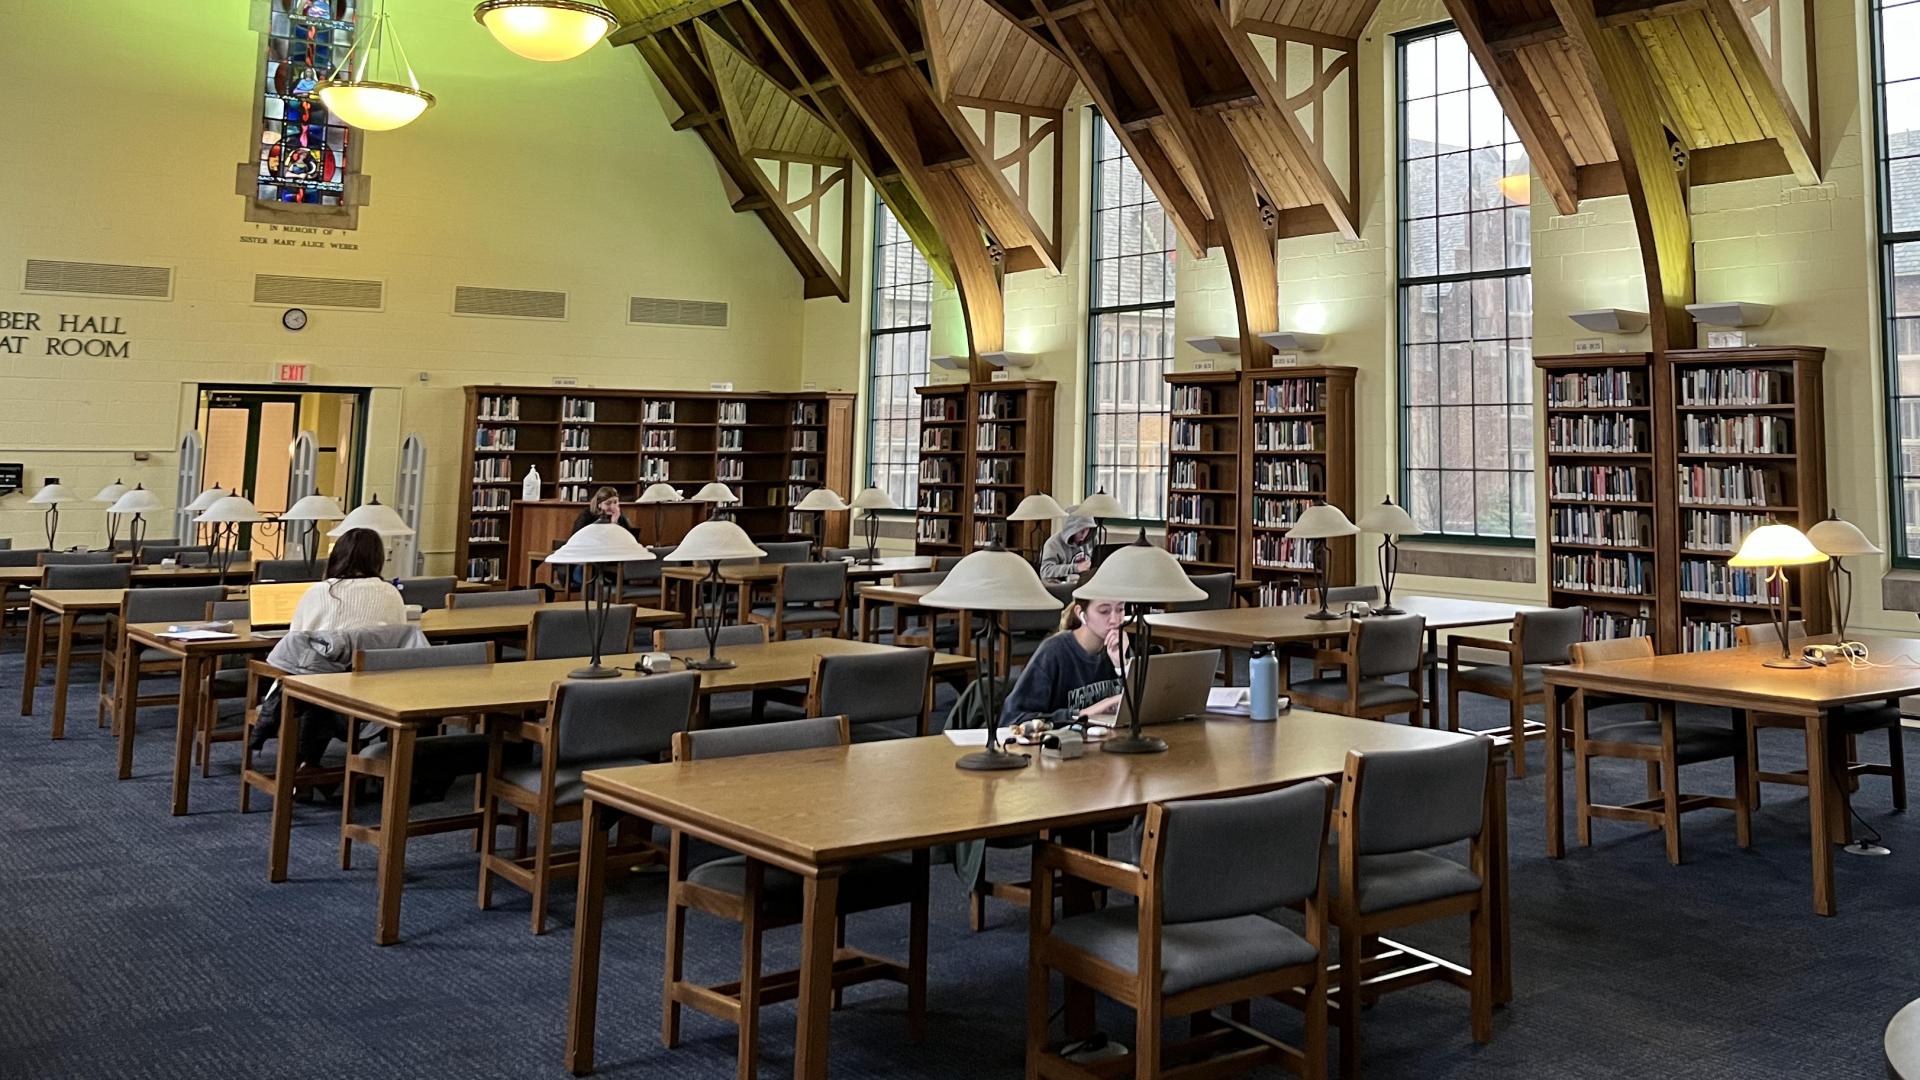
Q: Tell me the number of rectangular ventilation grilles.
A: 4